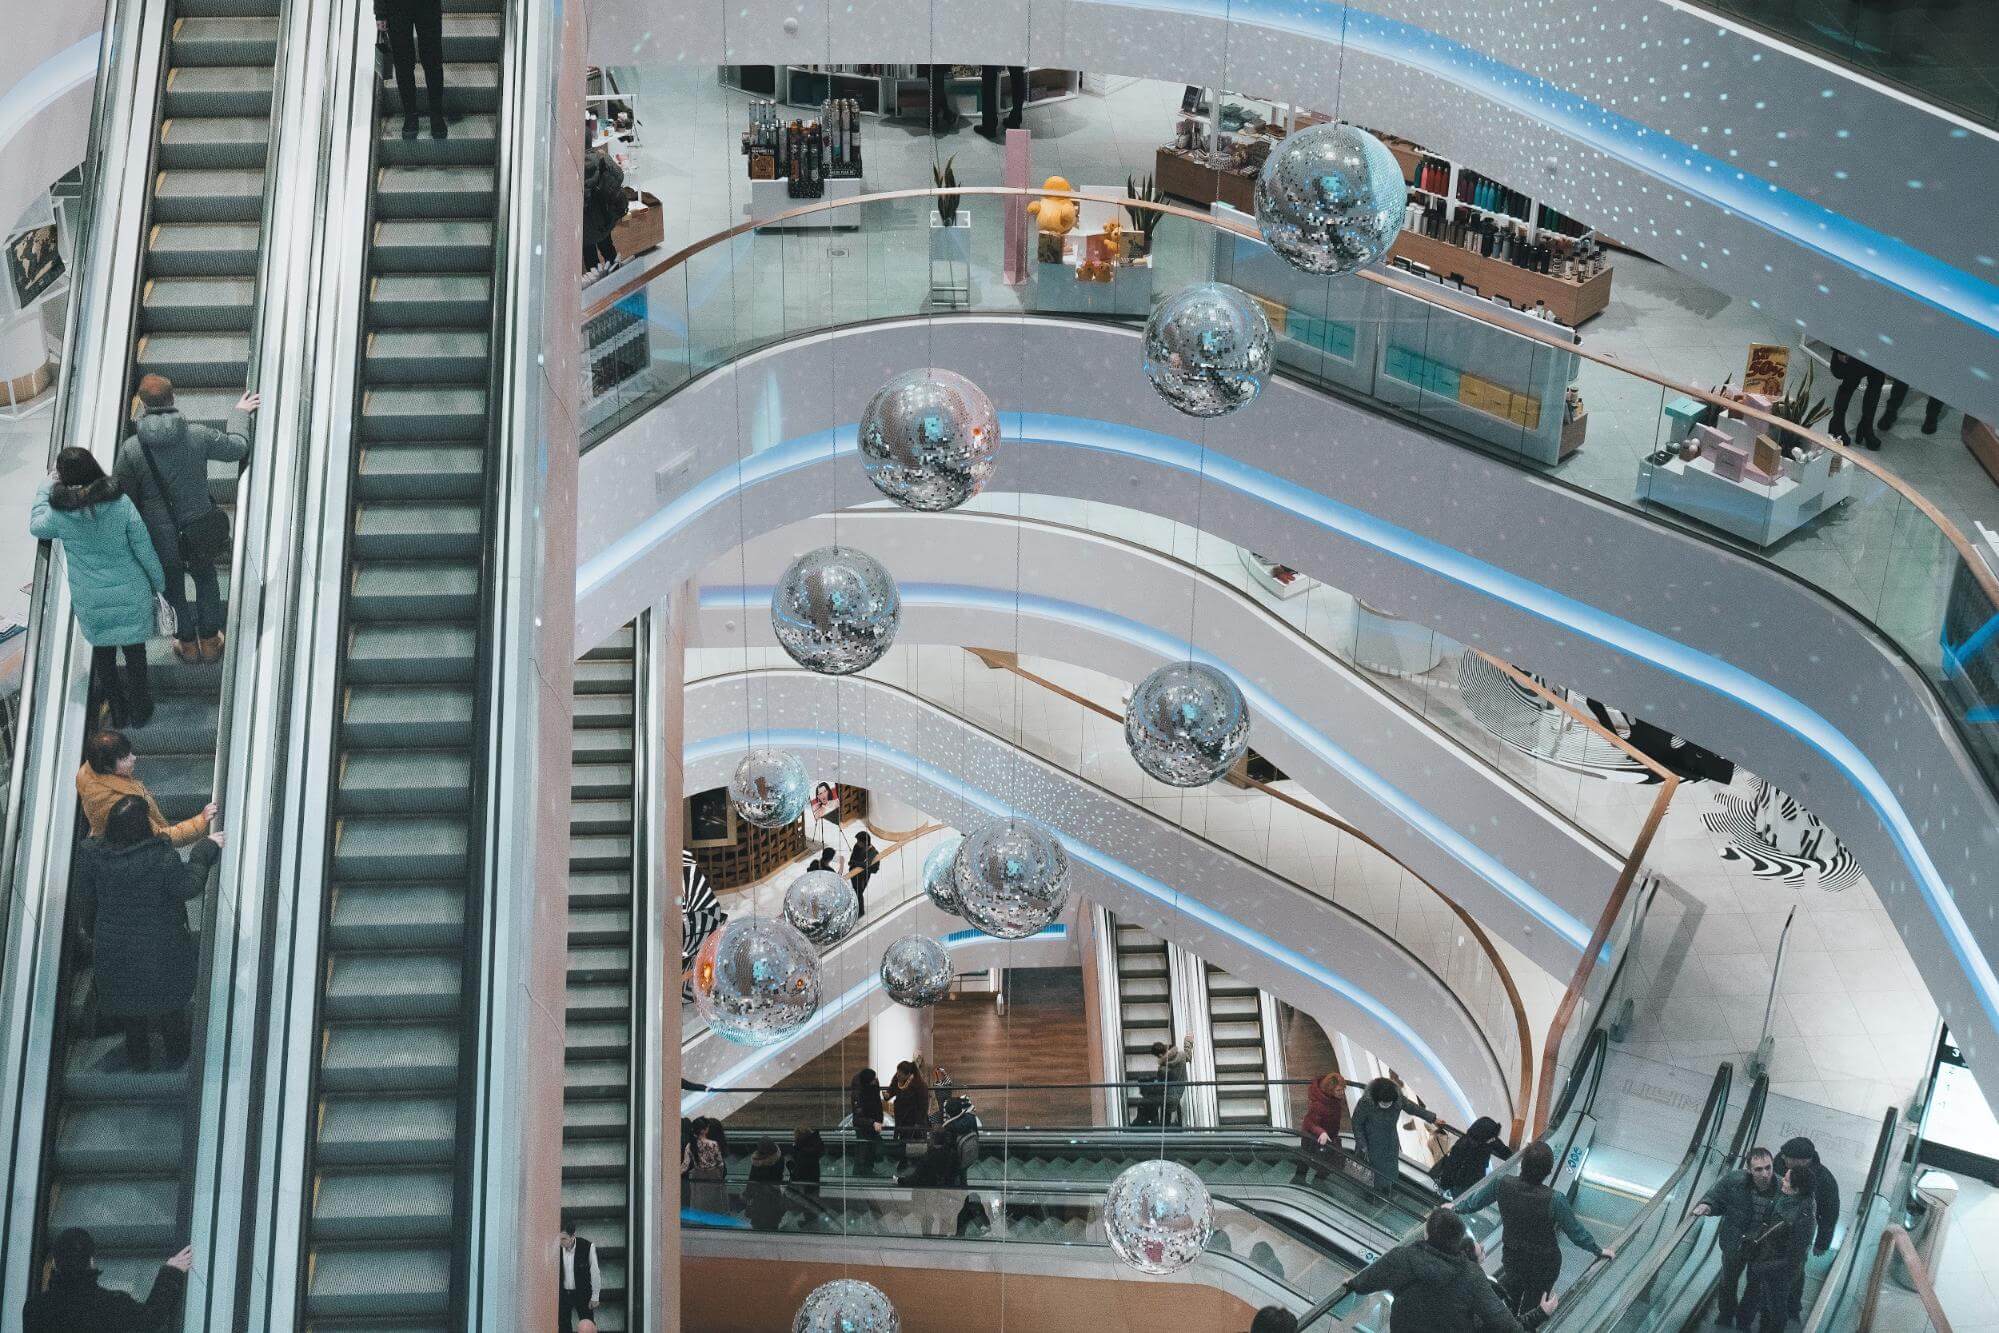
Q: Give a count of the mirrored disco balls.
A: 13